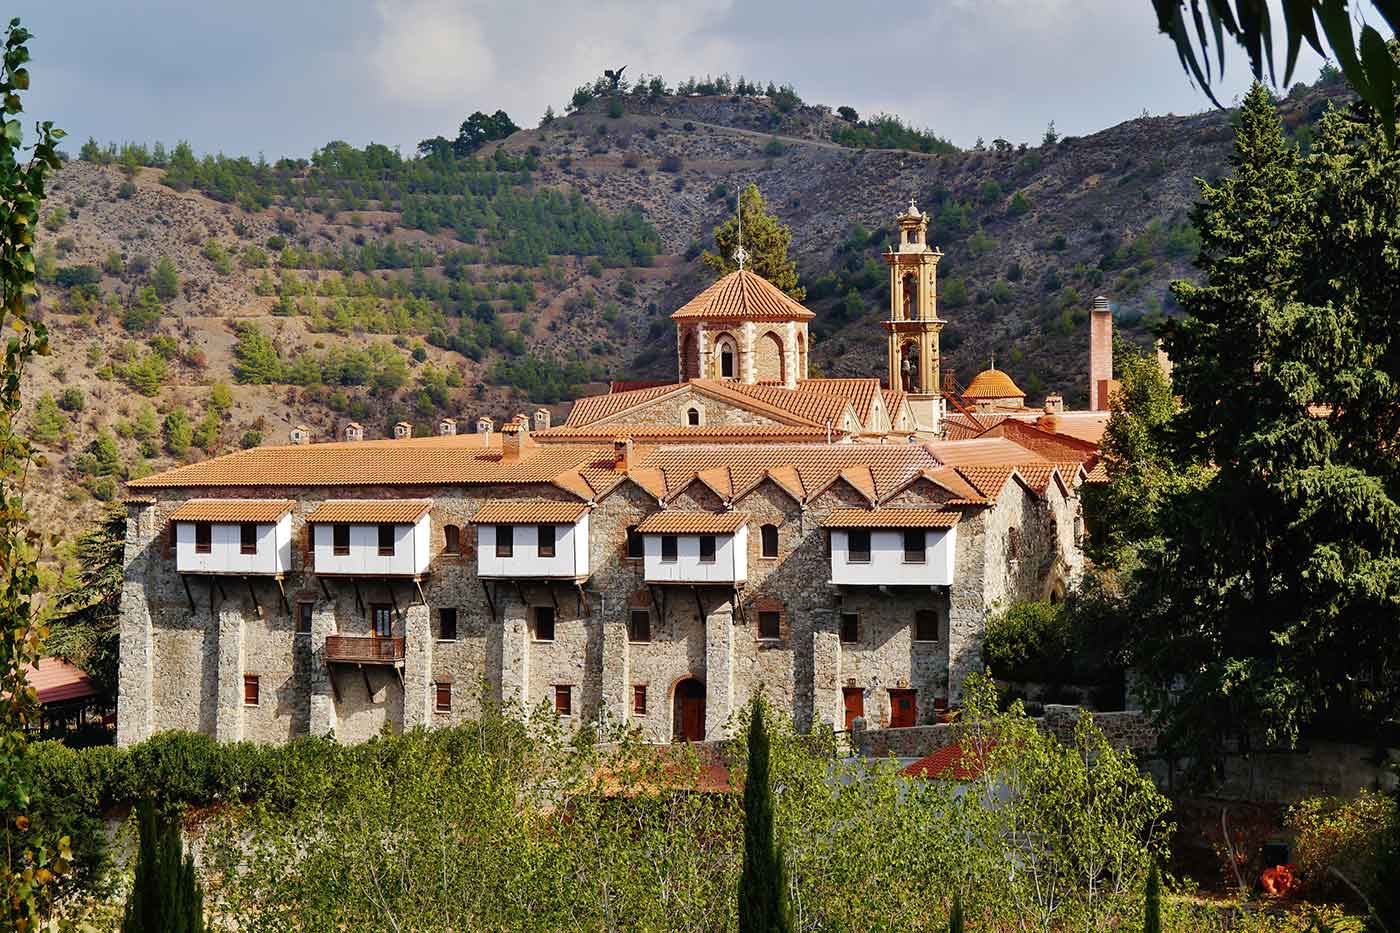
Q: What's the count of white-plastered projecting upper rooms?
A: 5